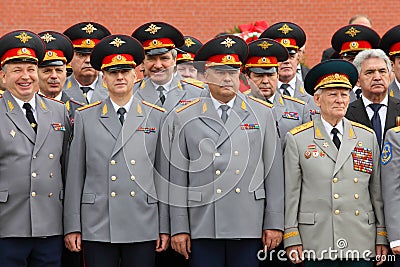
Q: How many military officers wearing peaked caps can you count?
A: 12